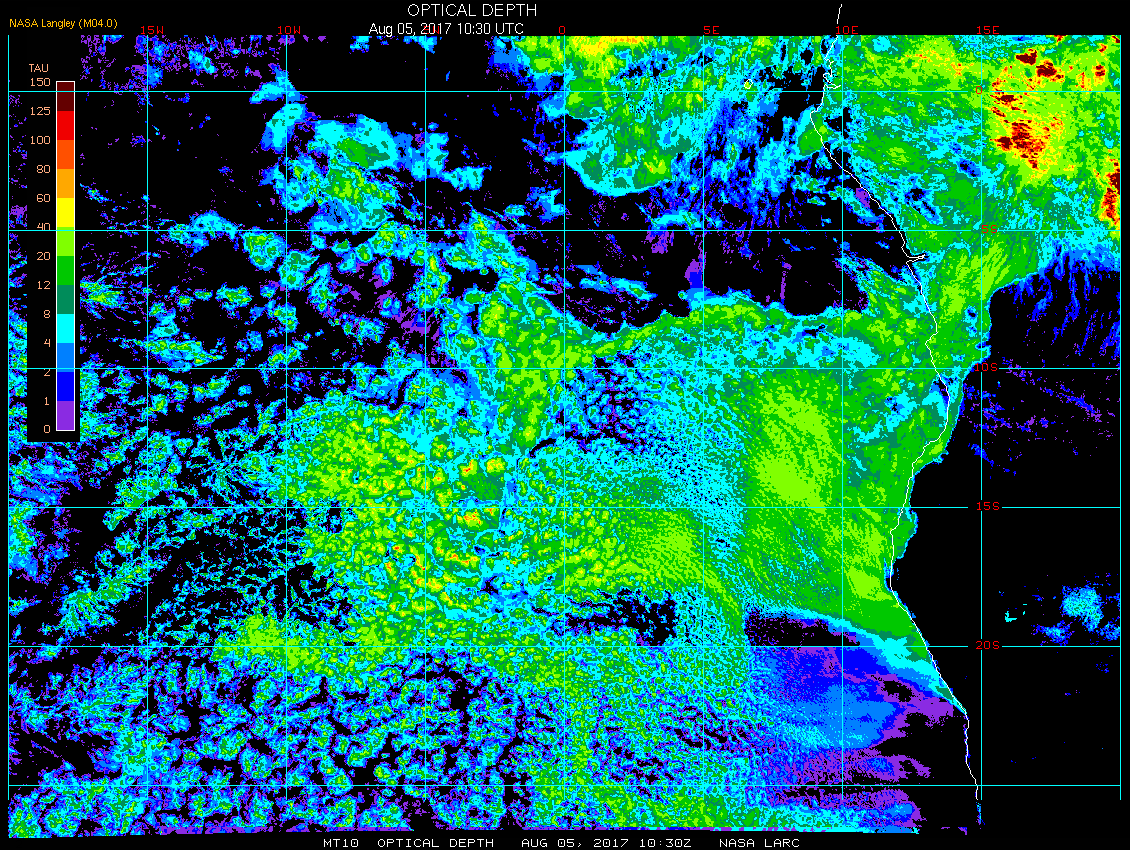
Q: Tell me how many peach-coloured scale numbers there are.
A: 13